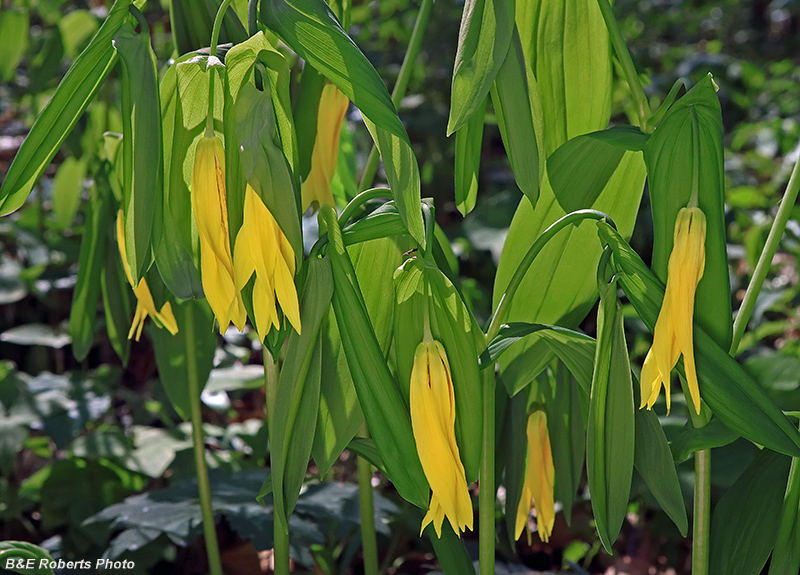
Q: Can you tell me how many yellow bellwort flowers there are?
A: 7